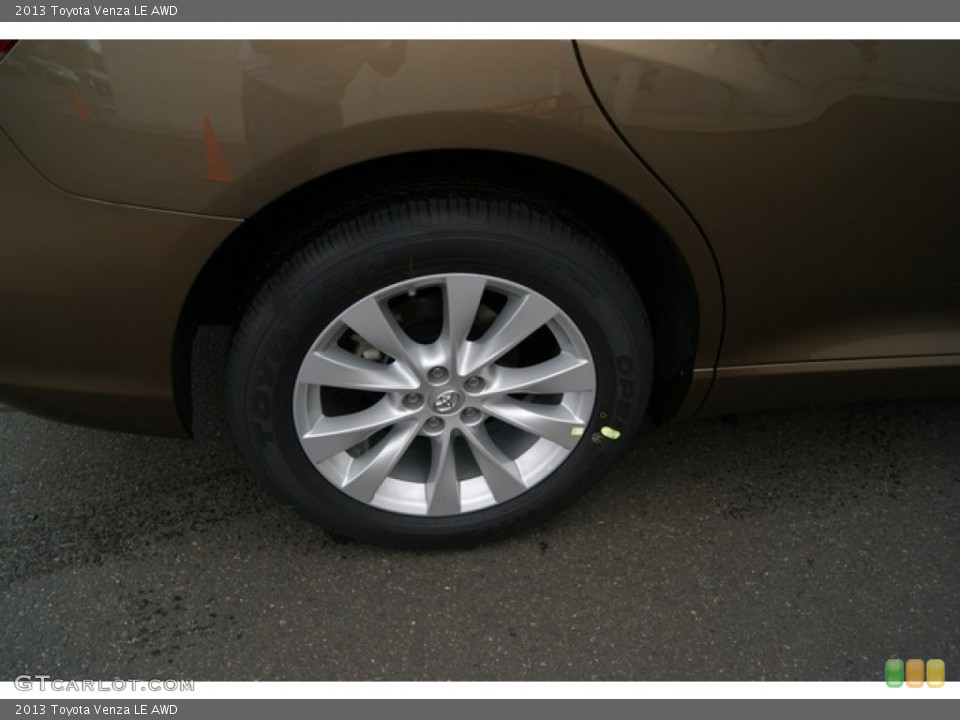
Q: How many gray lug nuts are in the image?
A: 5